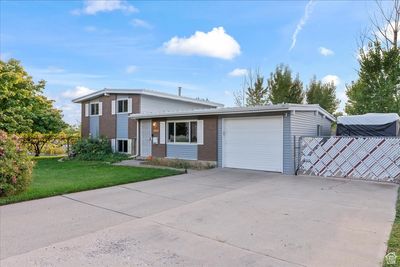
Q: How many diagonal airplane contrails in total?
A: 1